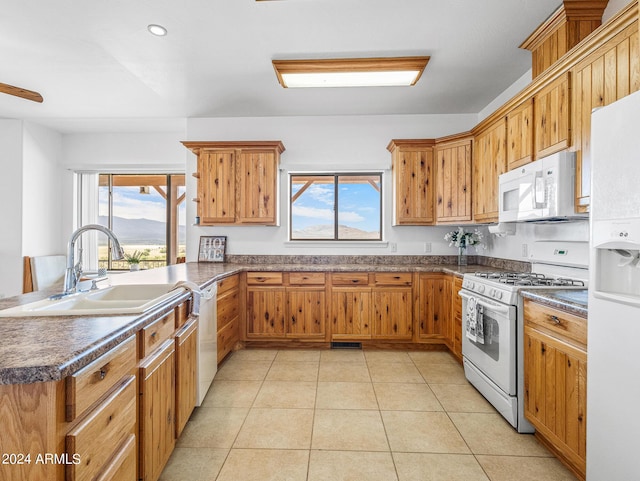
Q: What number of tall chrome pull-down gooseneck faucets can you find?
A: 1